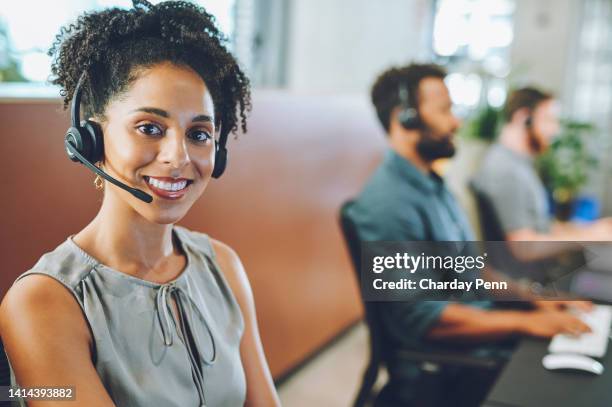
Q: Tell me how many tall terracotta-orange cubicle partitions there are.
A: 1